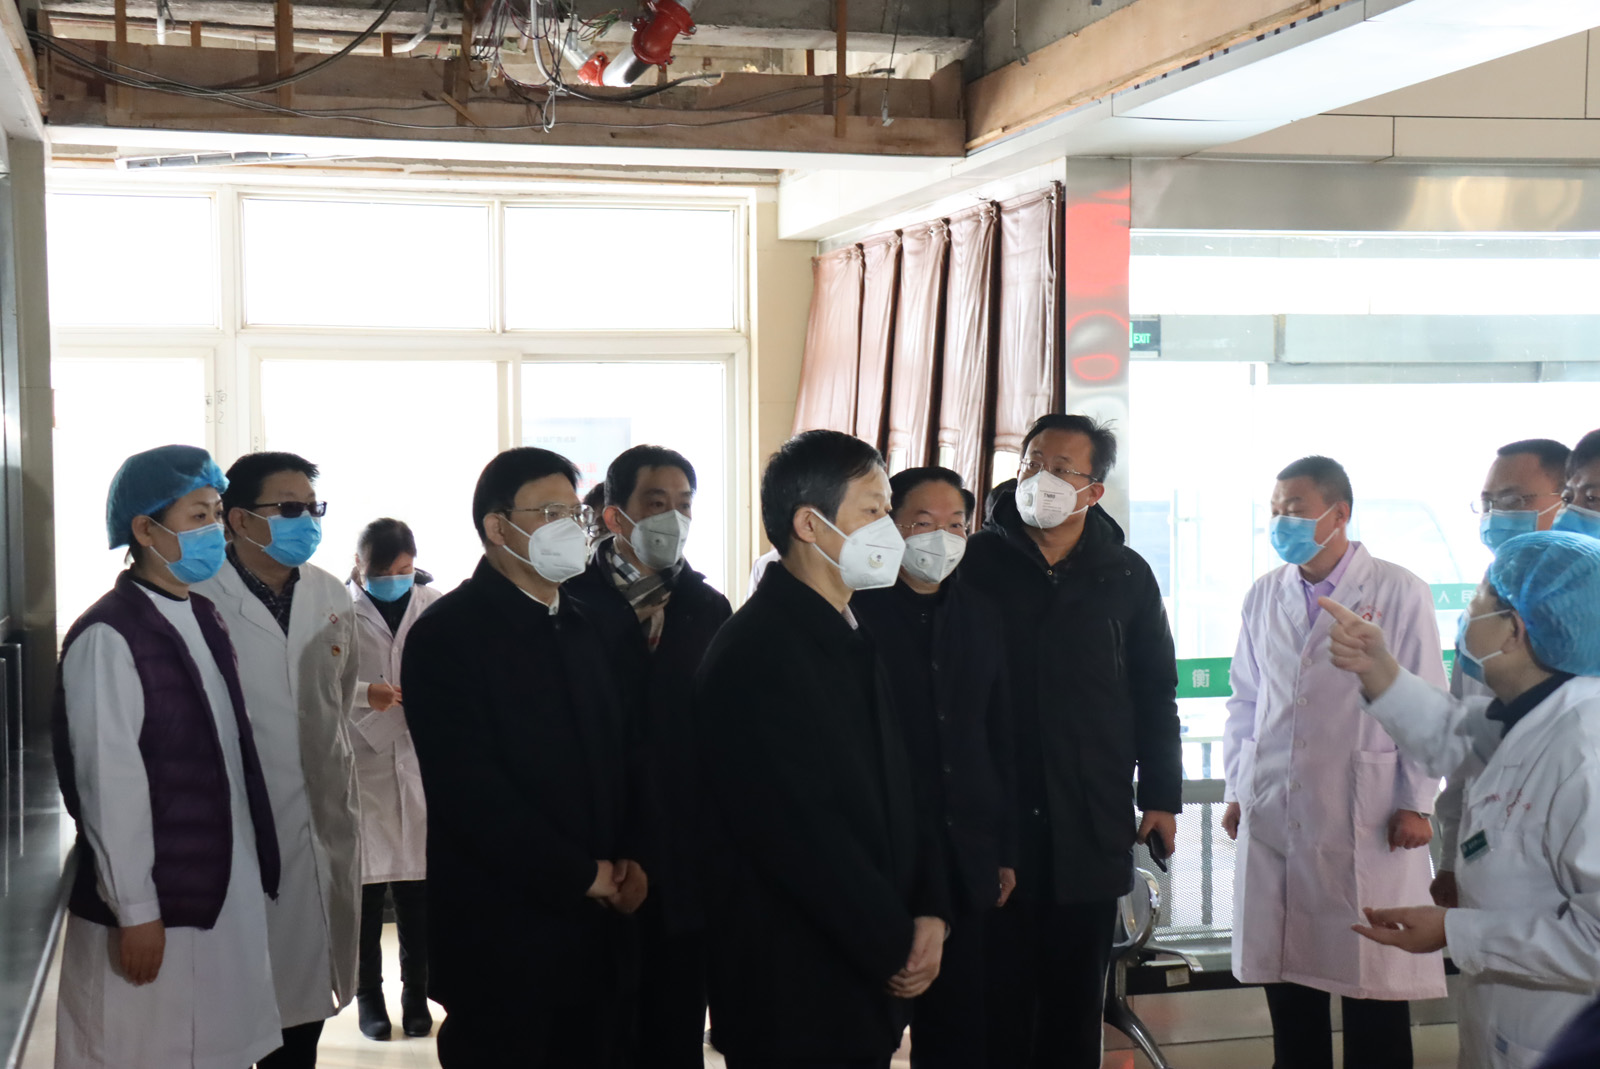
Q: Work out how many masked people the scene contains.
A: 12